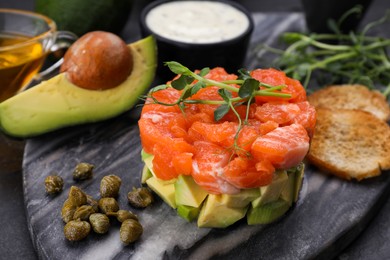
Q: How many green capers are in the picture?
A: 13